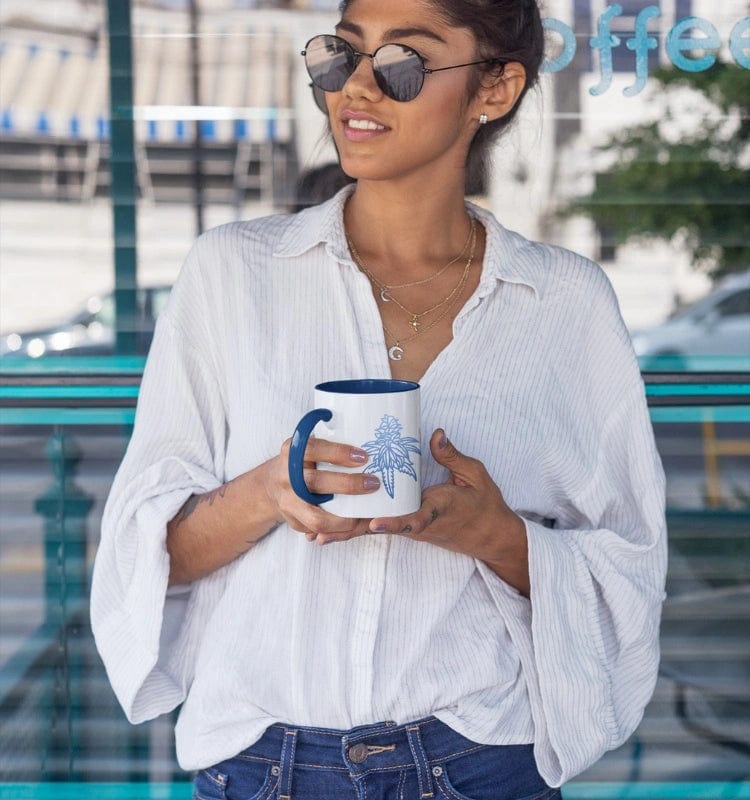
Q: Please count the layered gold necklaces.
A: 3